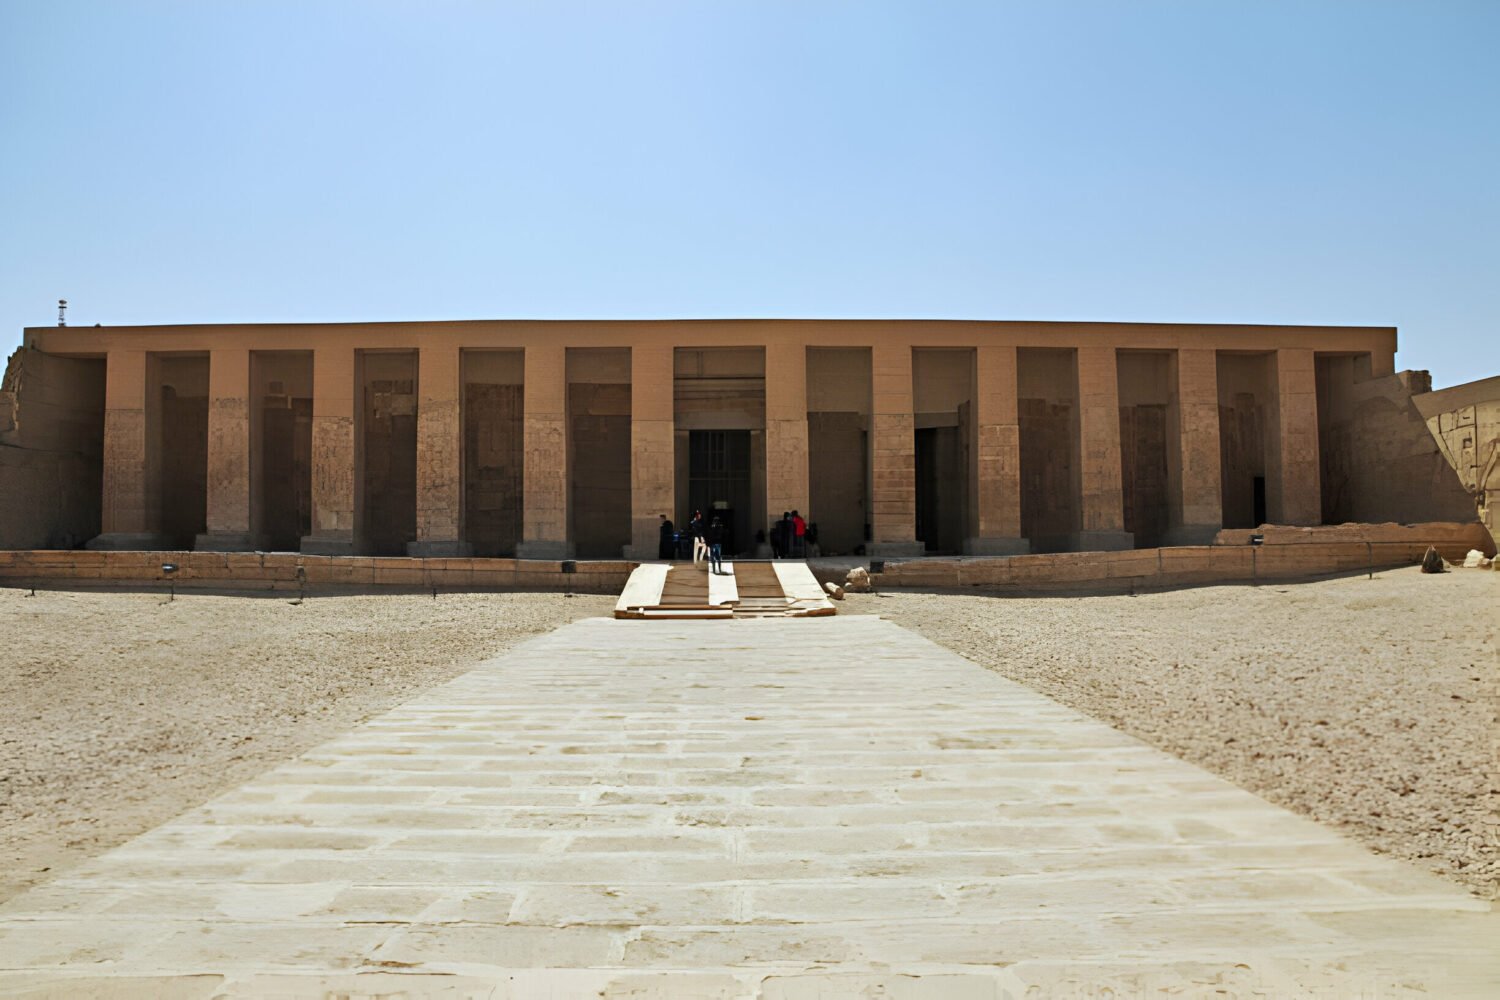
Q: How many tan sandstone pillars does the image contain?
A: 12